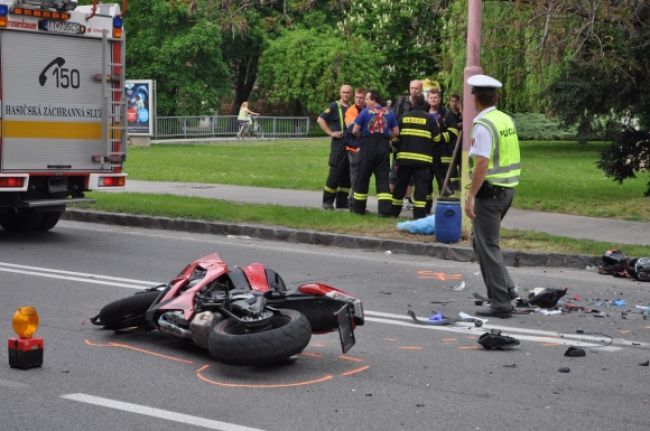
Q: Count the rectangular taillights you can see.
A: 2